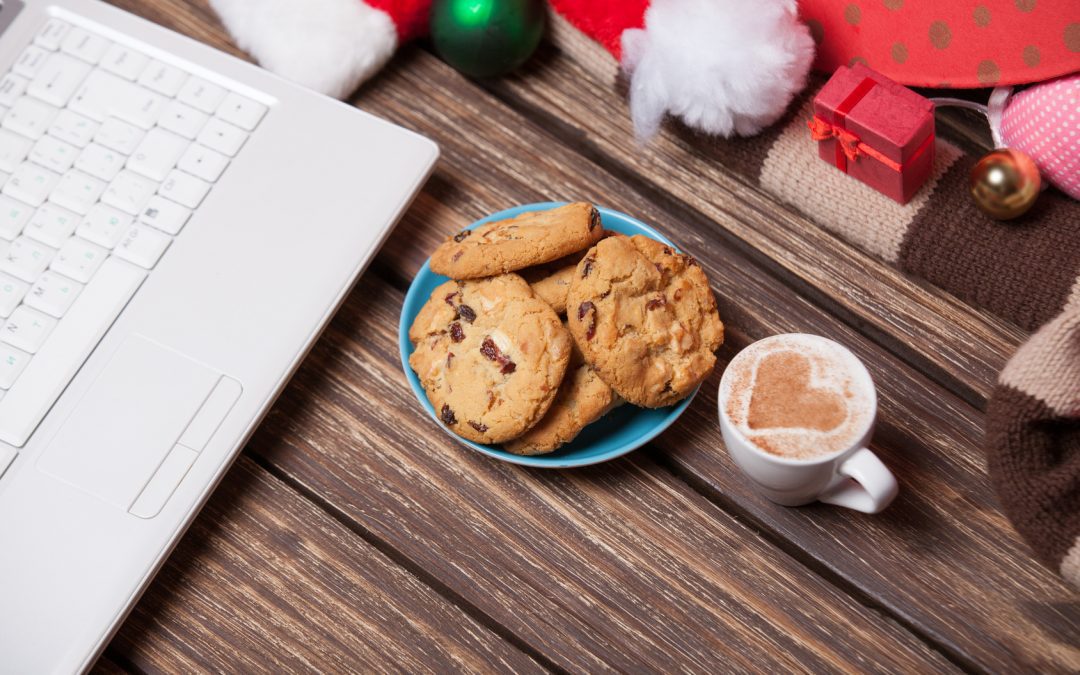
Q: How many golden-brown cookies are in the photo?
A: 5